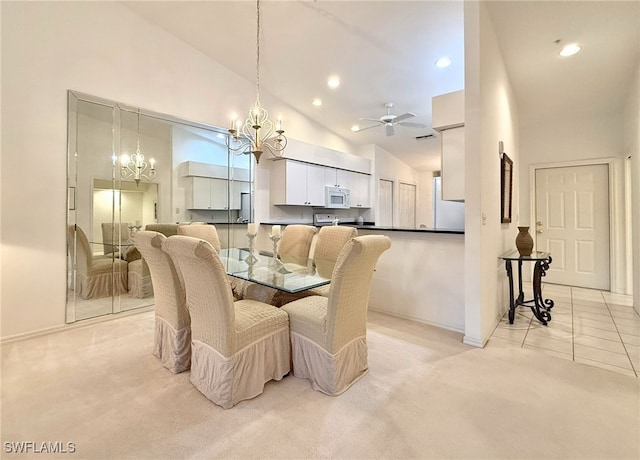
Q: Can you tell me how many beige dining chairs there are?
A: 6